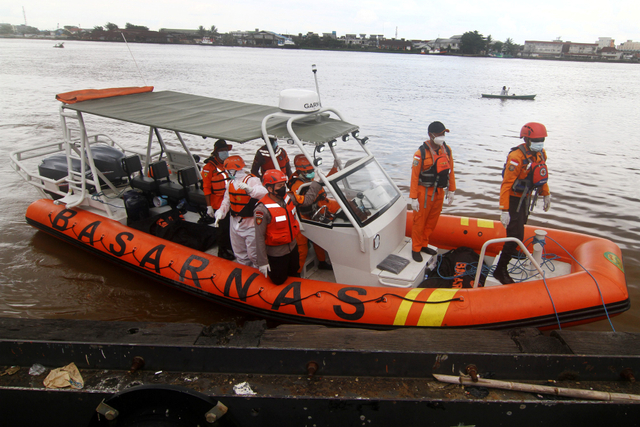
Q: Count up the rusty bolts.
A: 4